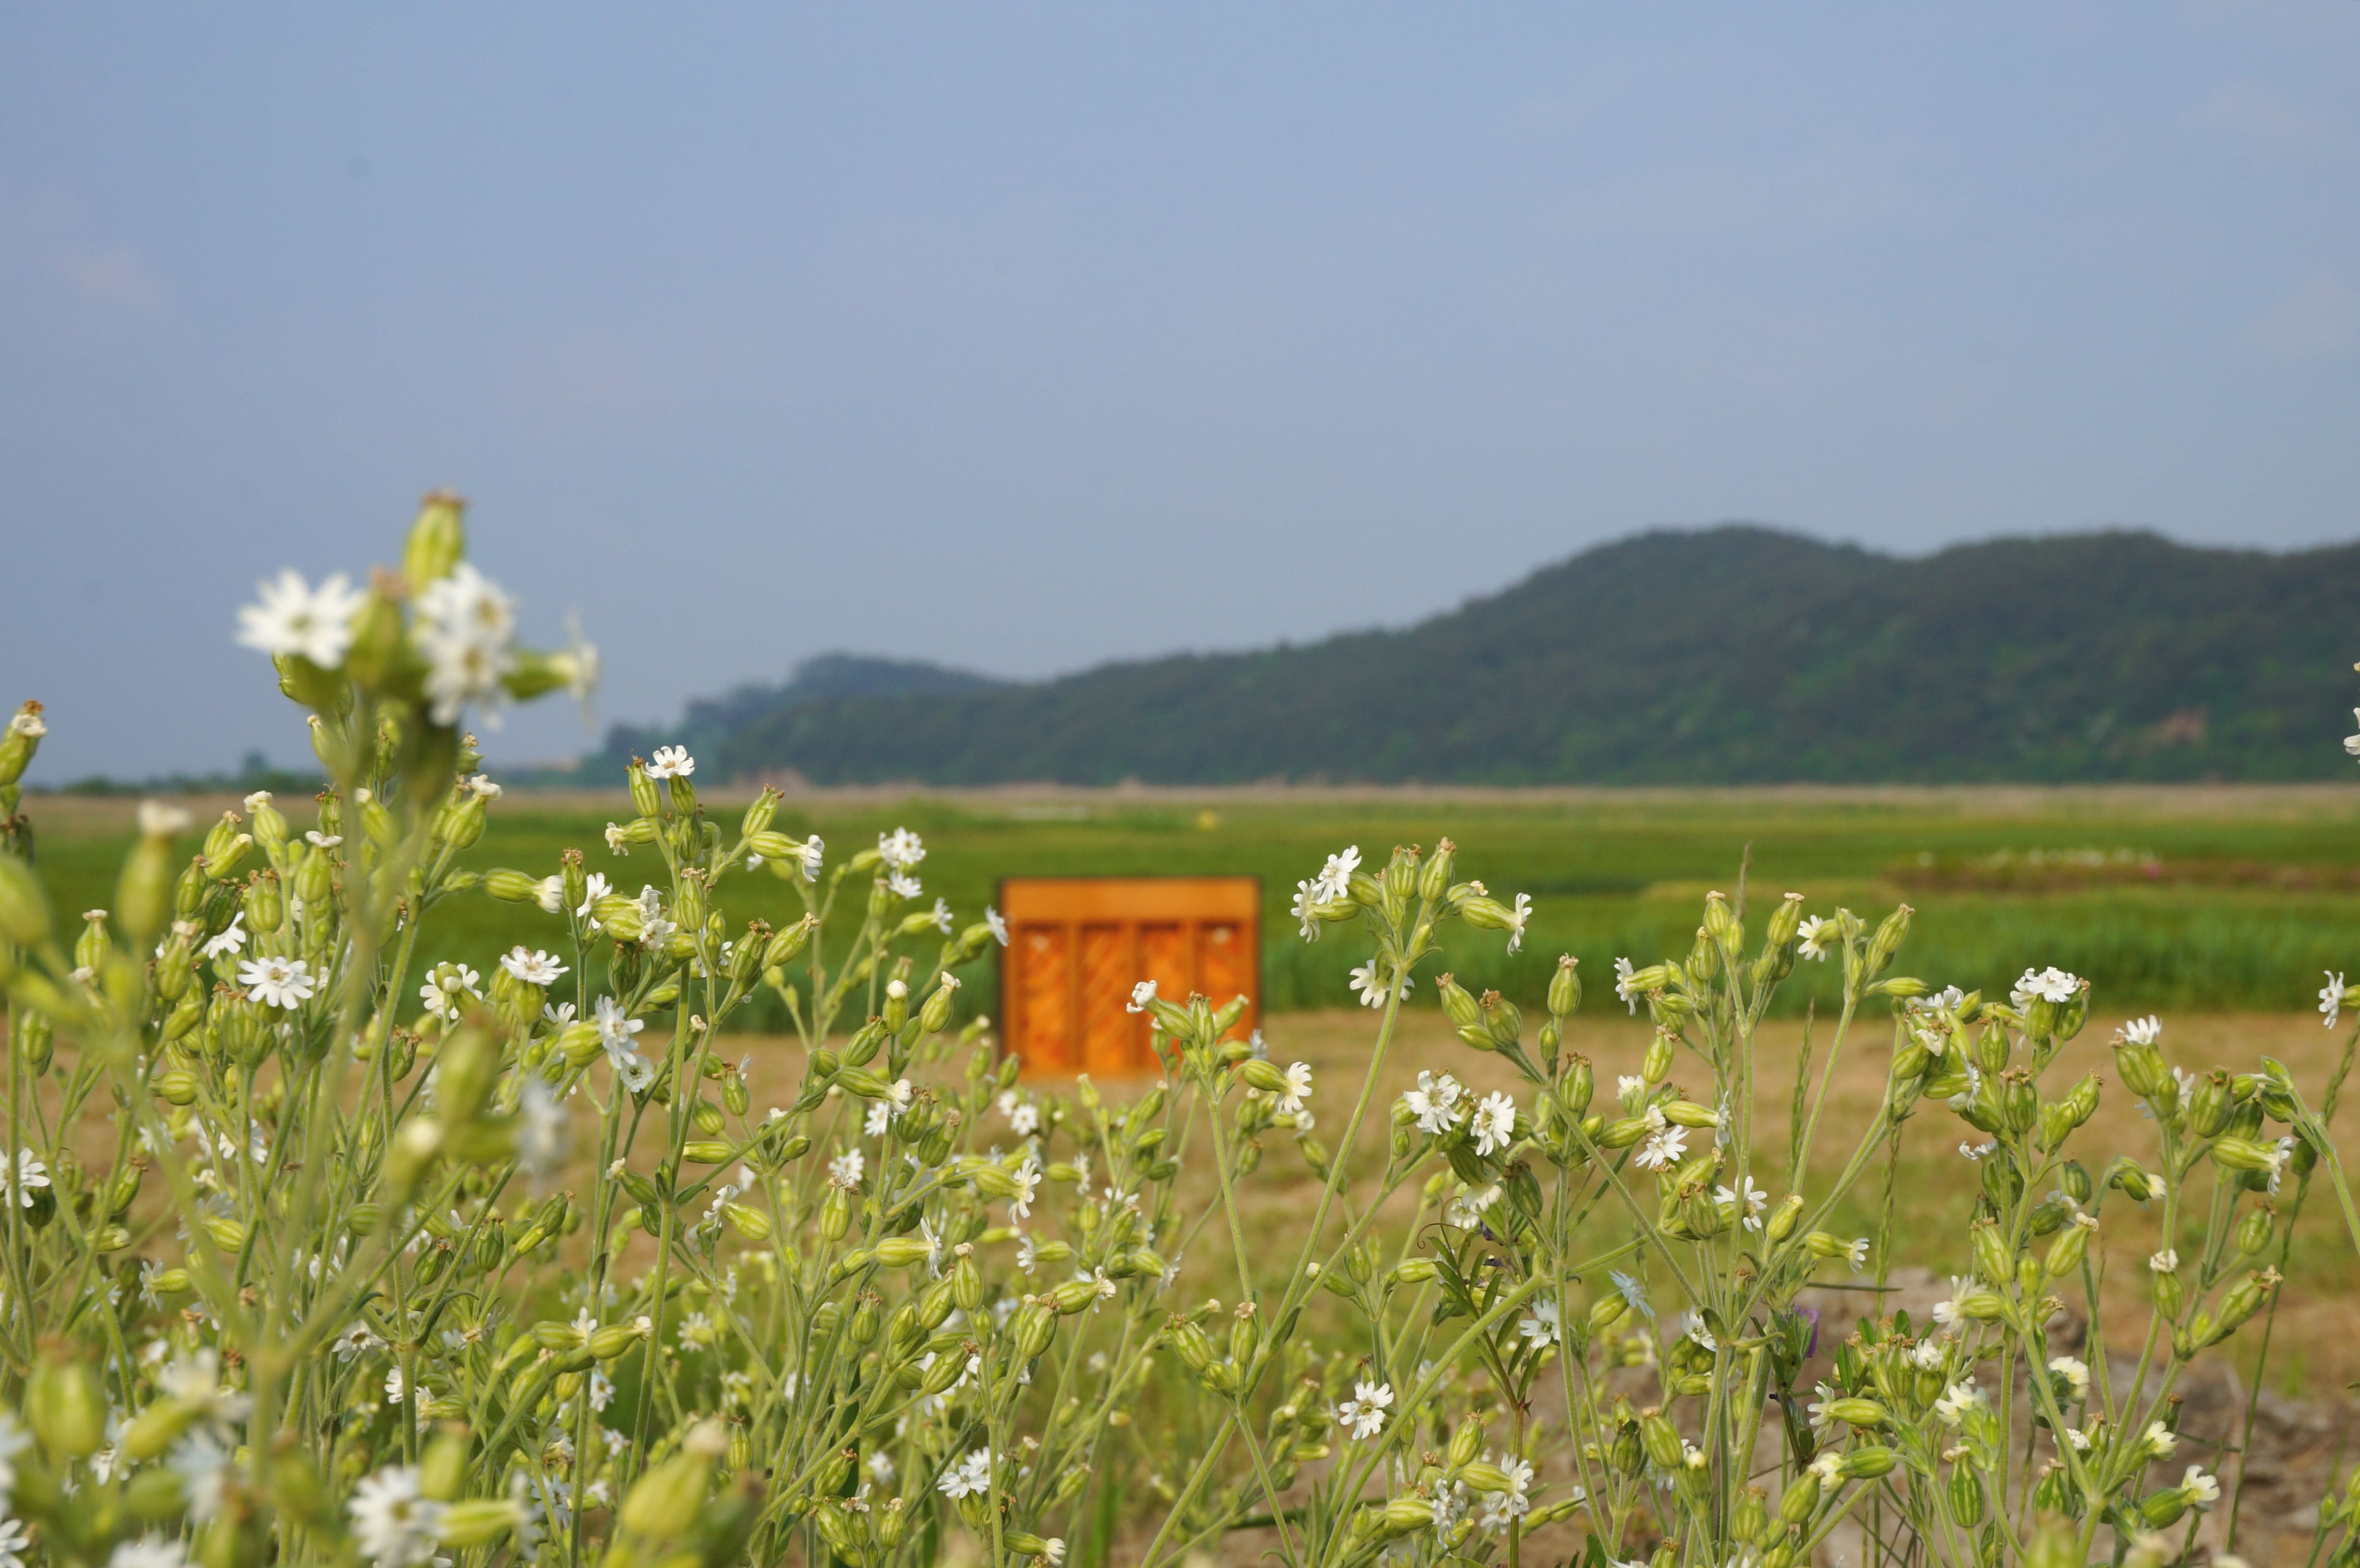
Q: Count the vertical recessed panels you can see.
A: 4